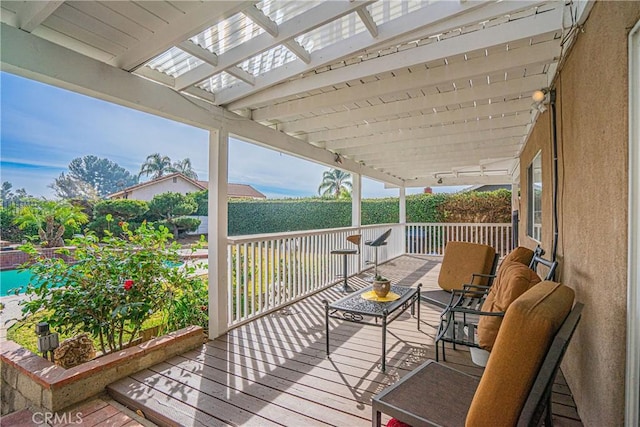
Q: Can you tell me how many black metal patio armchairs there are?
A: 2